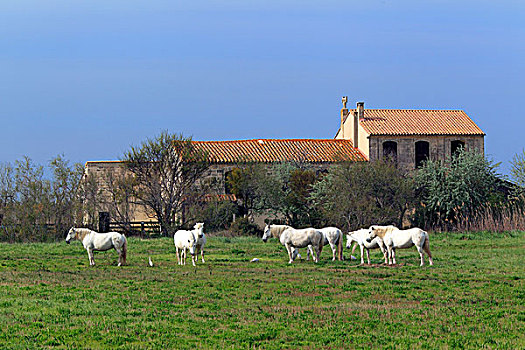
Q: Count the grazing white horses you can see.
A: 7